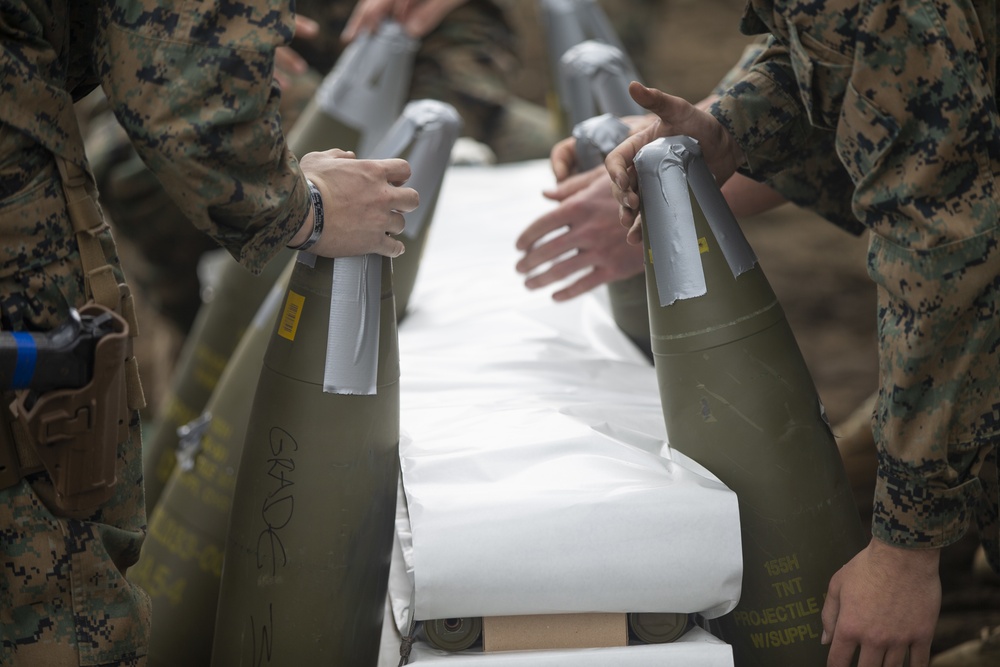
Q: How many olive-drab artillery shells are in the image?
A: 7